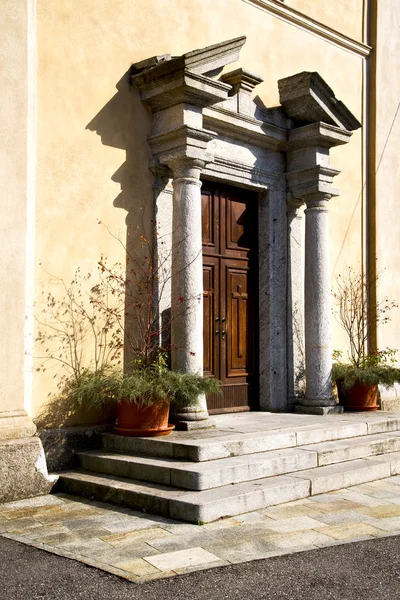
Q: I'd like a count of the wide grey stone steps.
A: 3